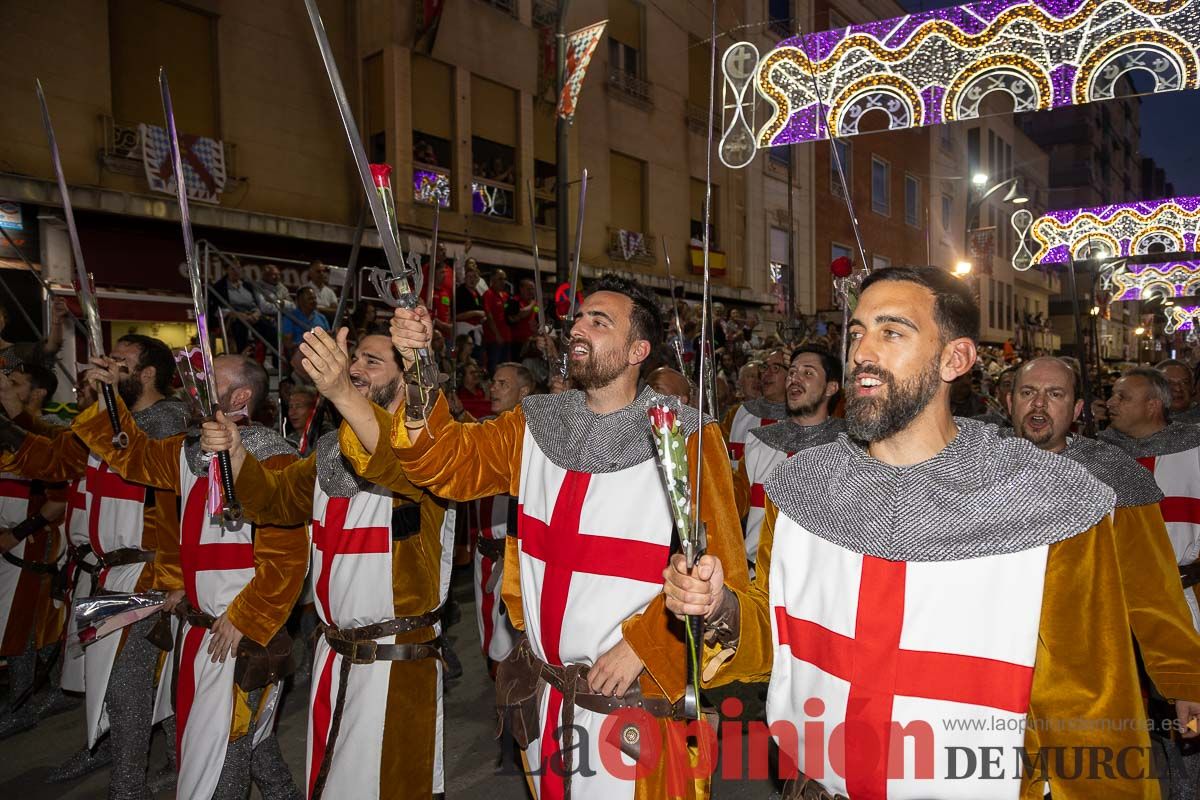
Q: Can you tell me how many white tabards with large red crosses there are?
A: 11